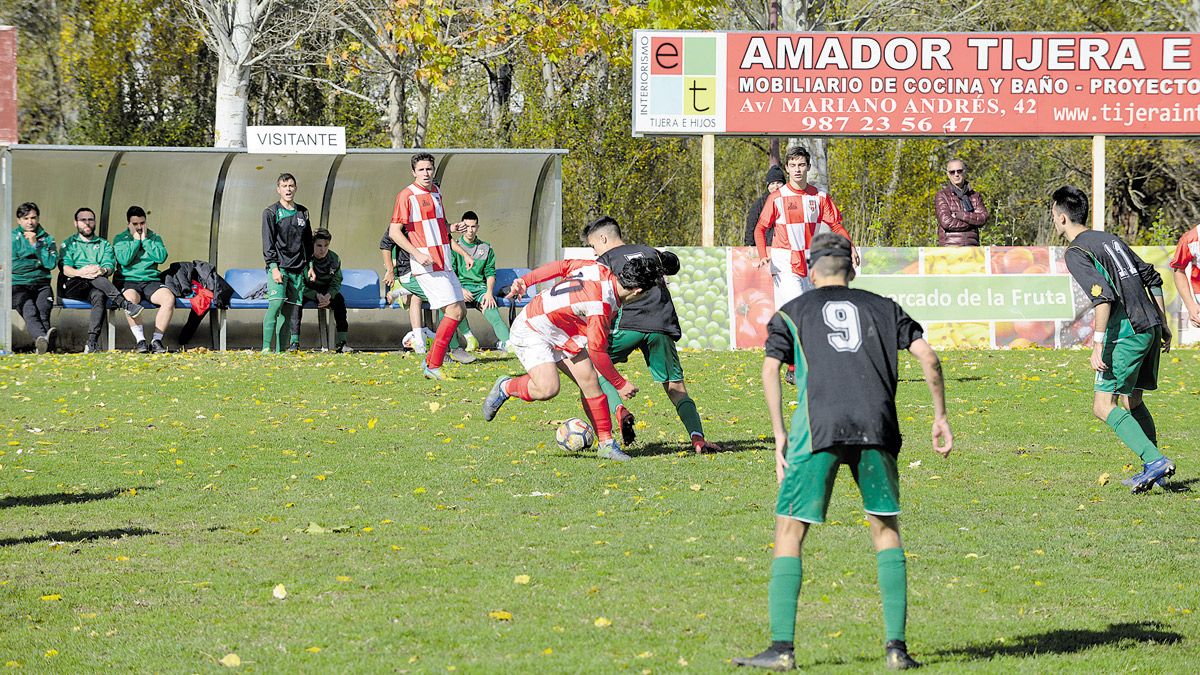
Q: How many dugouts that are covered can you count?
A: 1